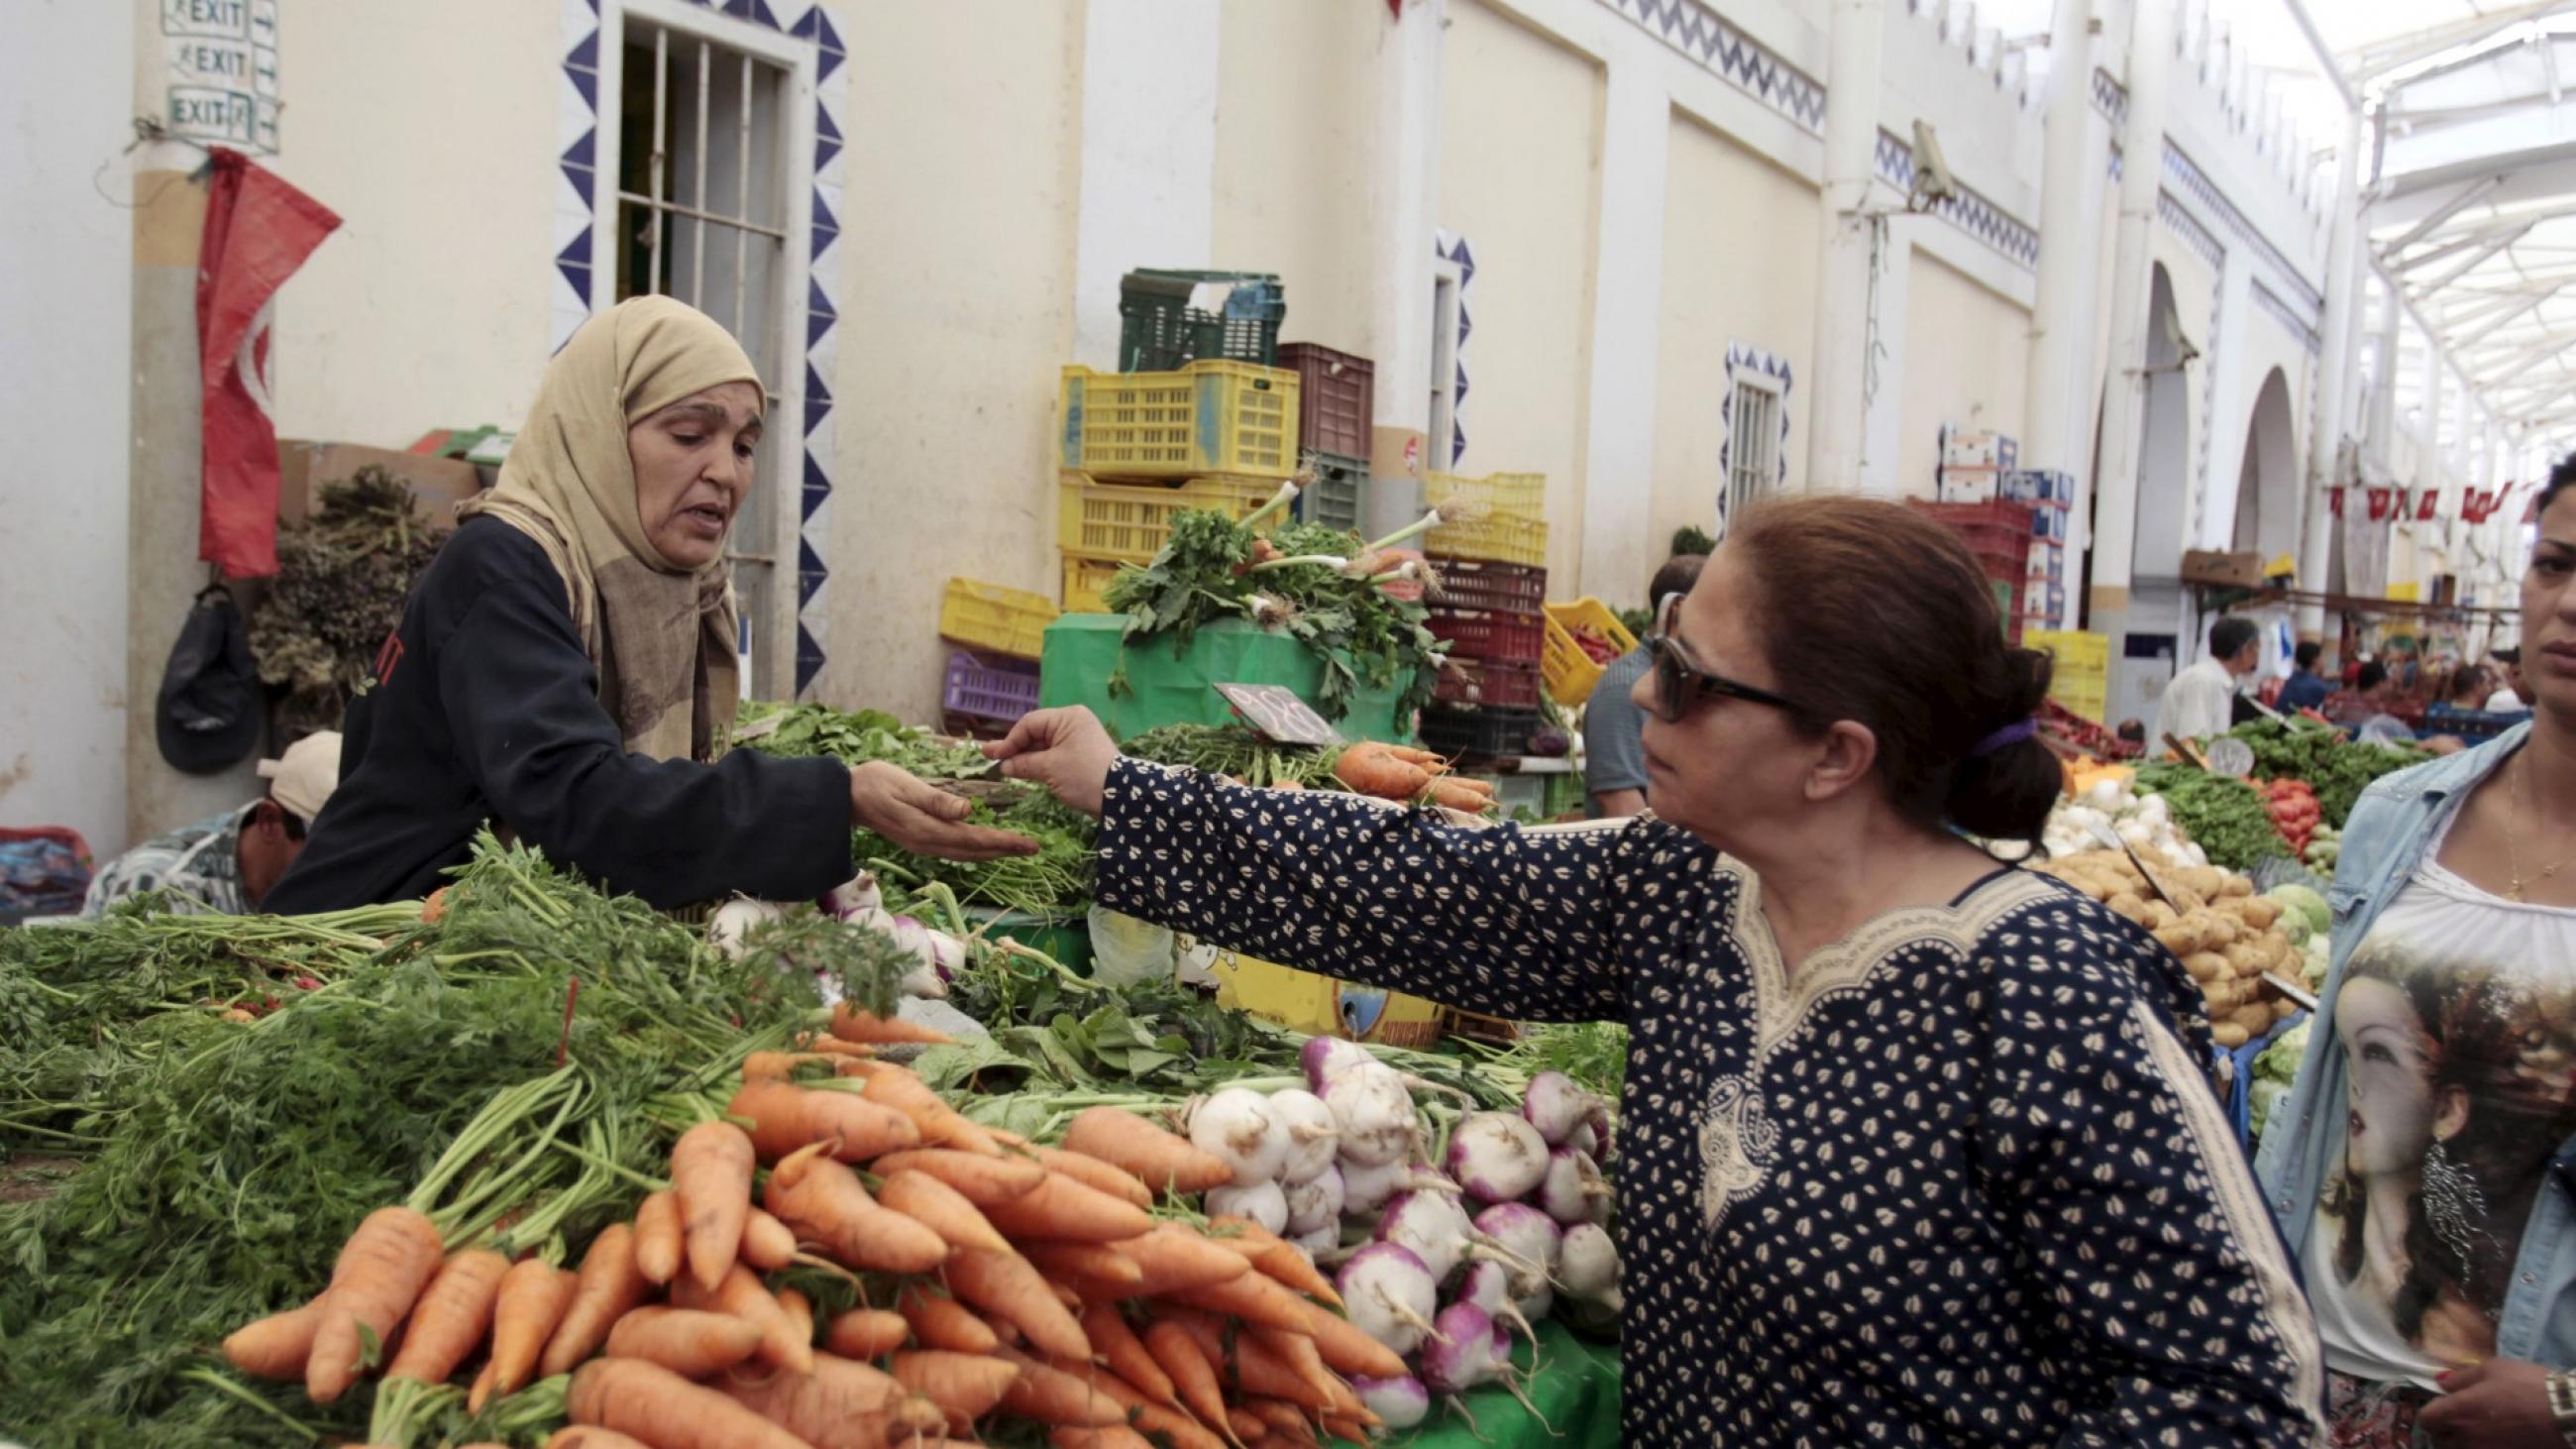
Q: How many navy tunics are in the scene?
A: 1